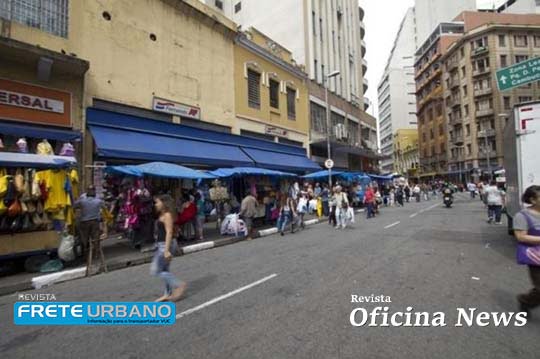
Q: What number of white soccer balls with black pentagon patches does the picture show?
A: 0